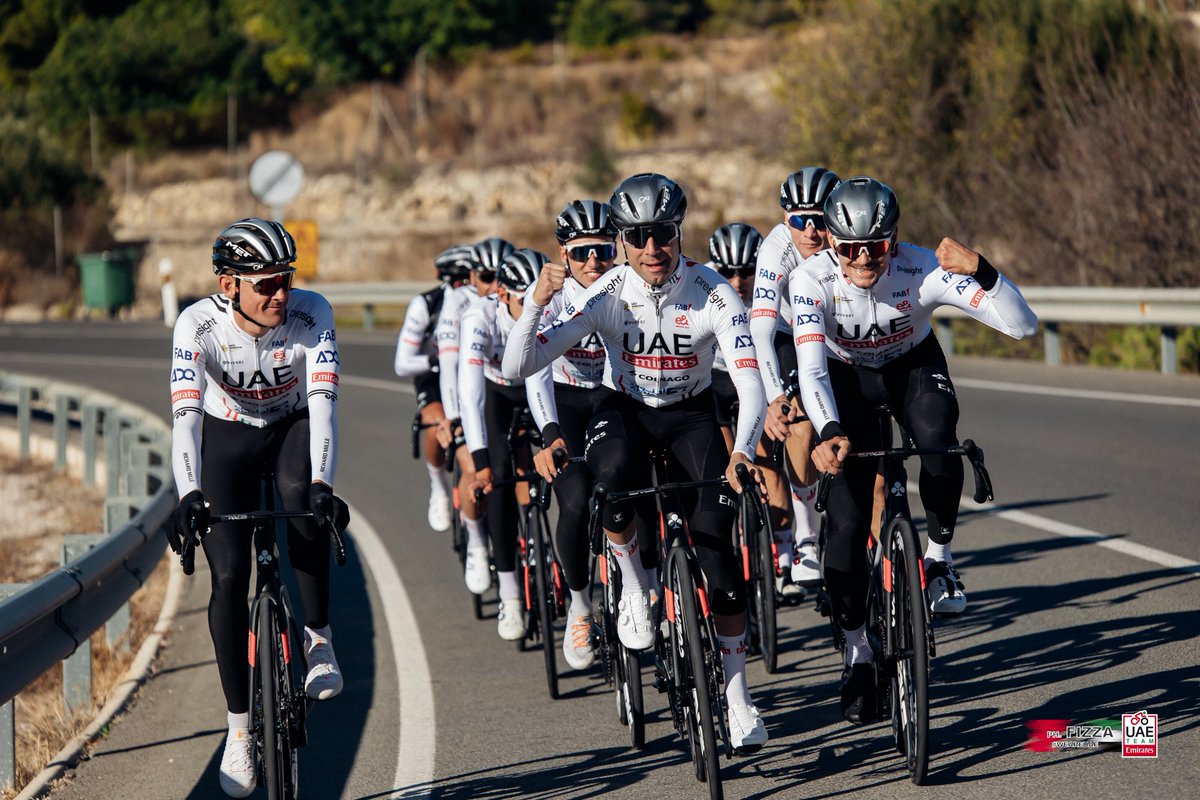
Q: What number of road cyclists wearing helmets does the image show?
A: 9